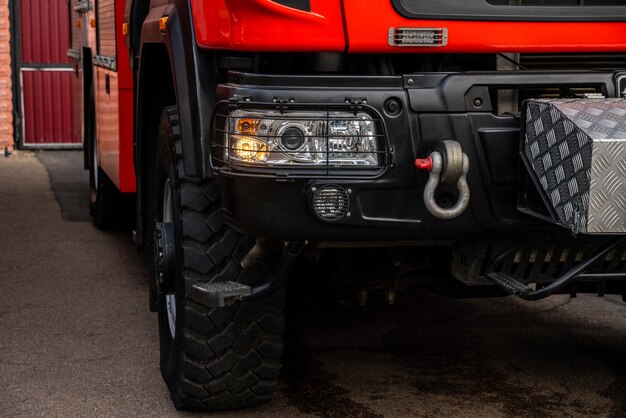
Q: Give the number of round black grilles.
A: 1